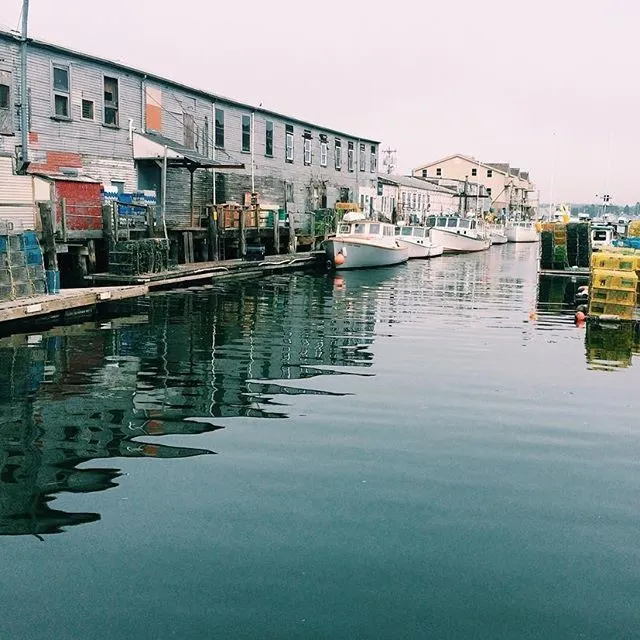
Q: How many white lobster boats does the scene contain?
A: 5